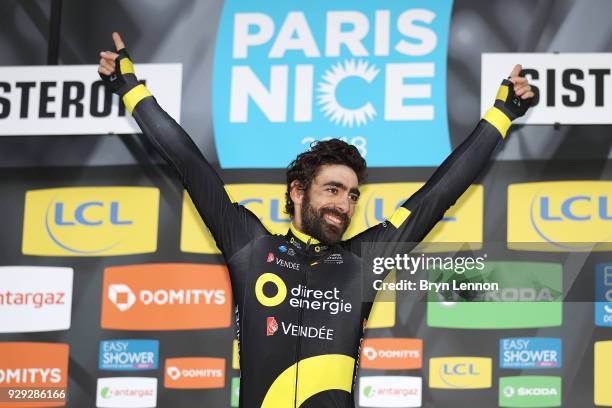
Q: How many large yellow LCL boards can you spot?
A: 4